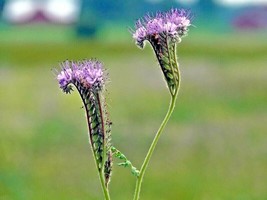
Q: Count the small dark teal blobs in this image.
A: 1